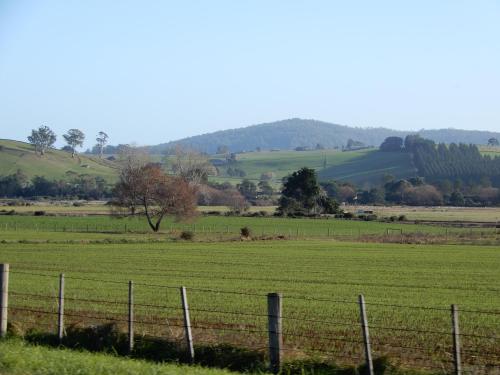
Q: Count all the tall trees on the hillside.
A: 3